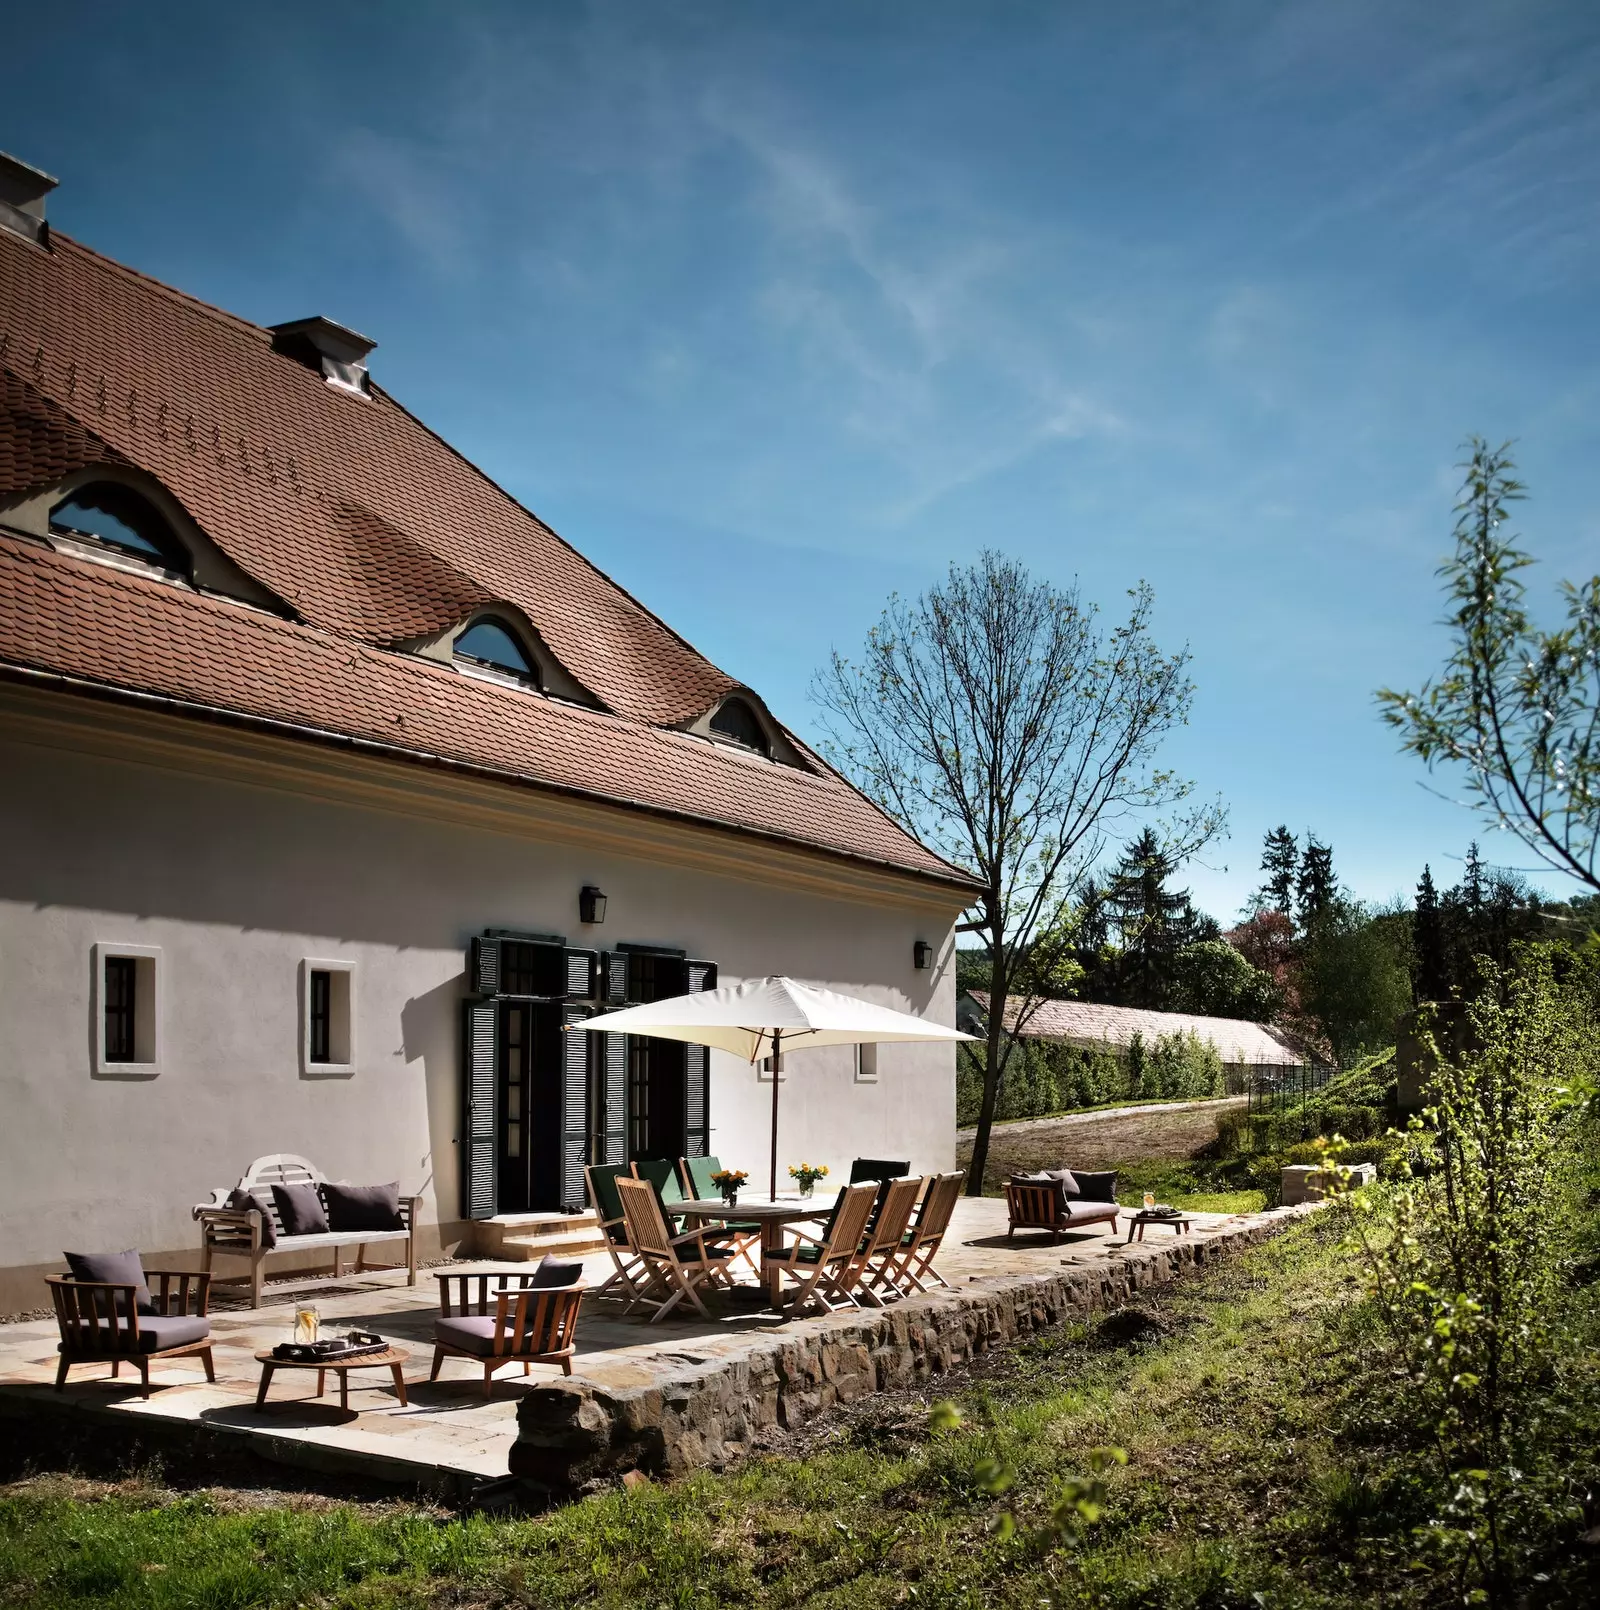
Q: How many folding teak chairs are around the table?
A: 8